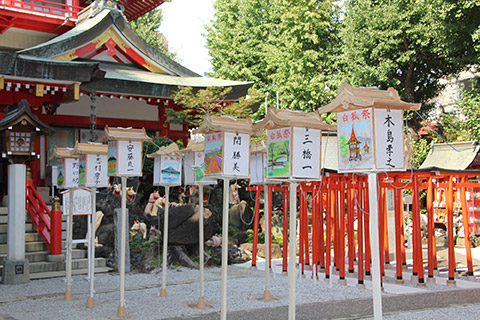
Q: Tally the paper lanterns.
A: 9